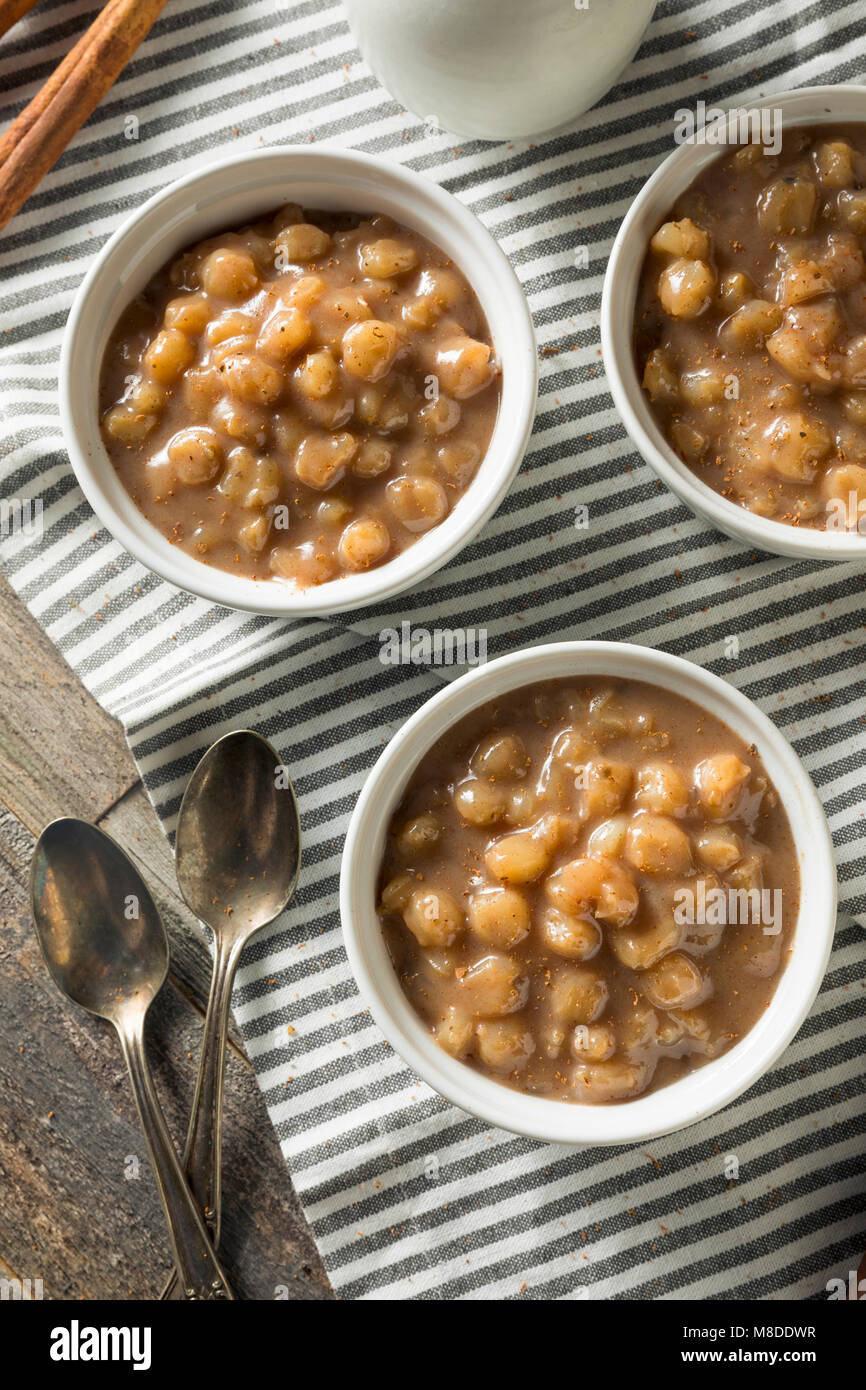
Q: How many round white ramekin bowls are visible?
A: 3